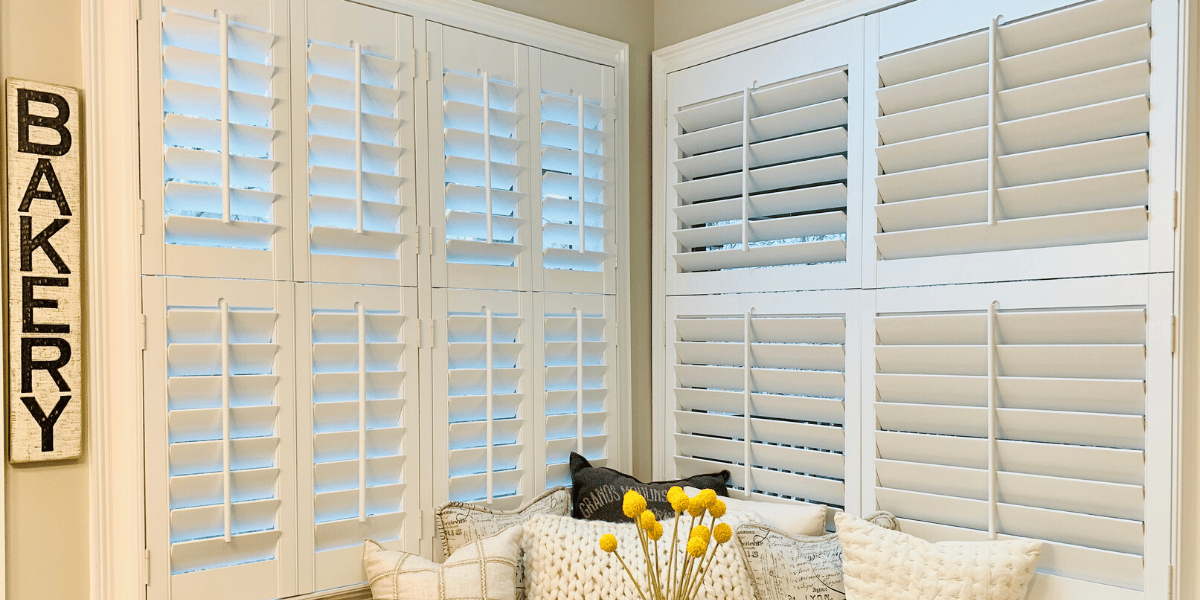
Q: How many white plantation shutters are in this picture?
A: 12